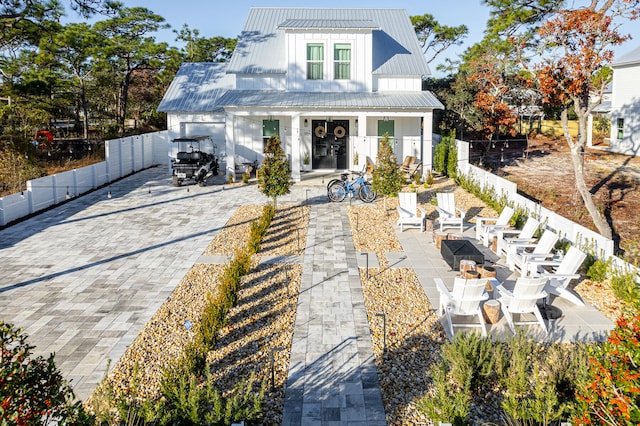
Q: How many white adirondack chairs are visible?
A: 8